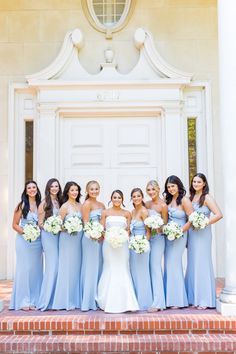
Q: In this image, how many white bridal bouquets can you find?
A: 9